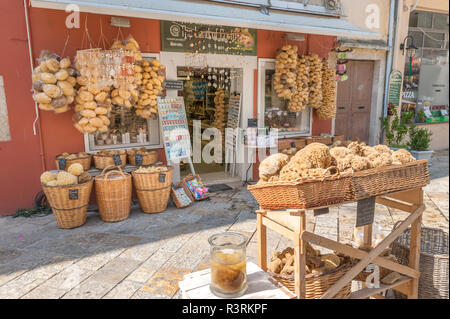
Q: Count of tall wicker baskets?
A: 3